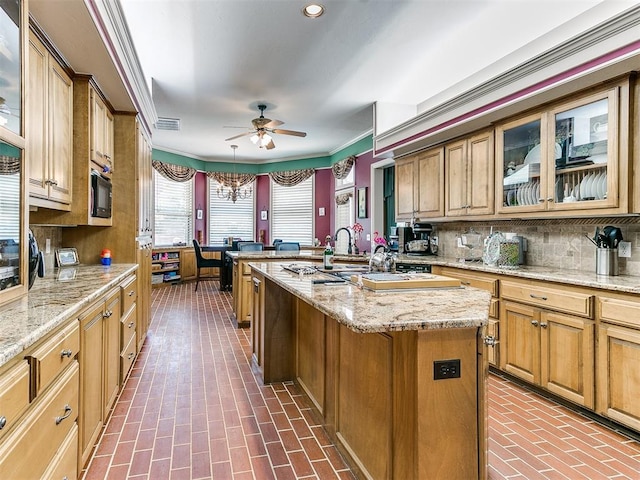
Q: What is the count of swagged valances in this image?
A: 5